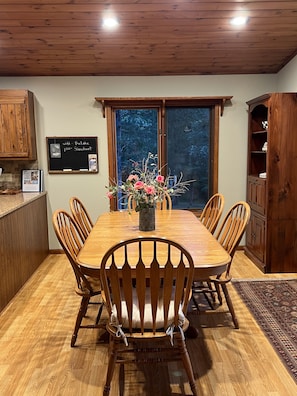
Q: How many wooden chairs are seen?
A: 6